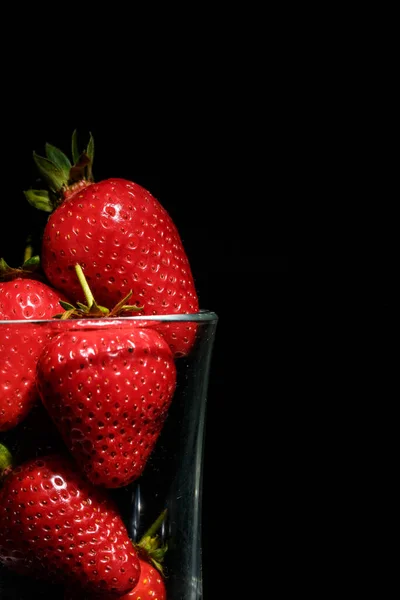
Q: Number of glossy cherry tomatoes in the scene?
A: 0